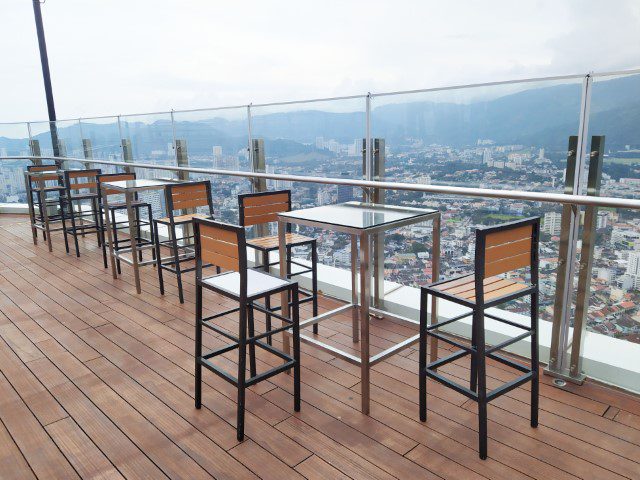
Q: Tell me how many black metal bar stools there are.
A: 7